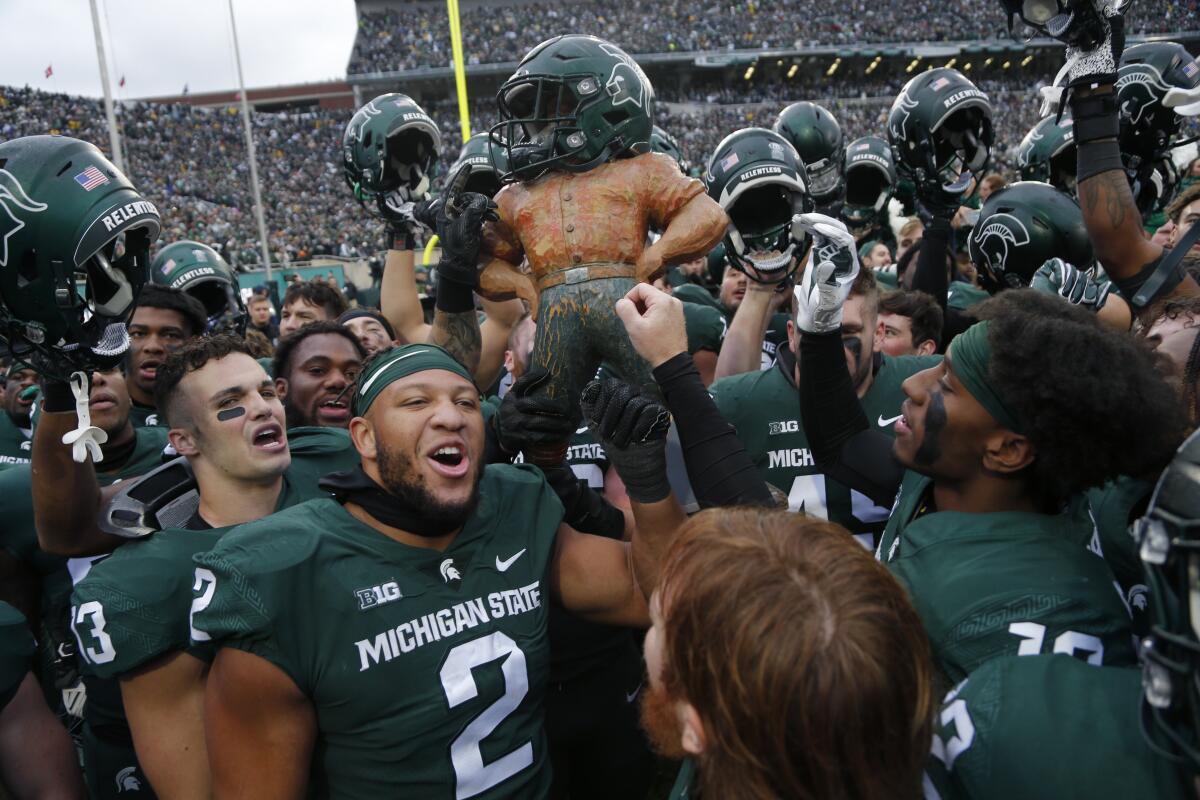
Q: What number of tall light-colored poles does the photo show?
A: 2